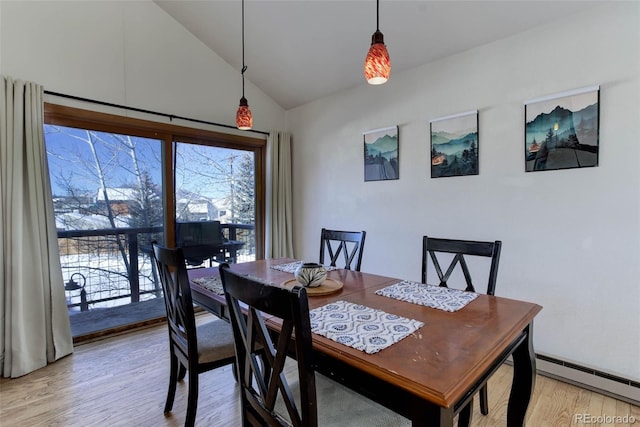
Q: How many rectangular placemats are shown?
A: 4